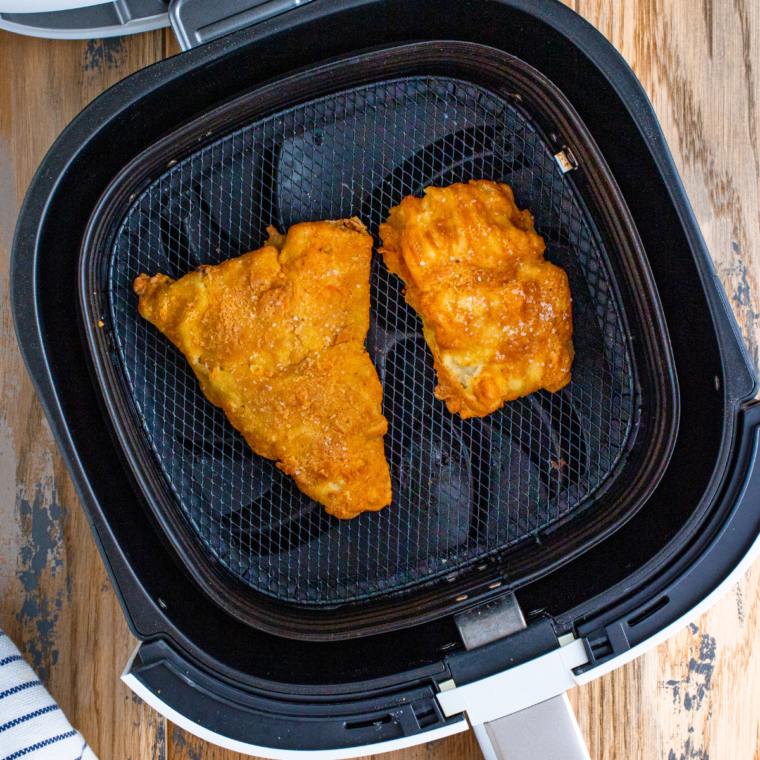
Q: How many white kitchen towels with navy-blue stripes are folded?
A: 1